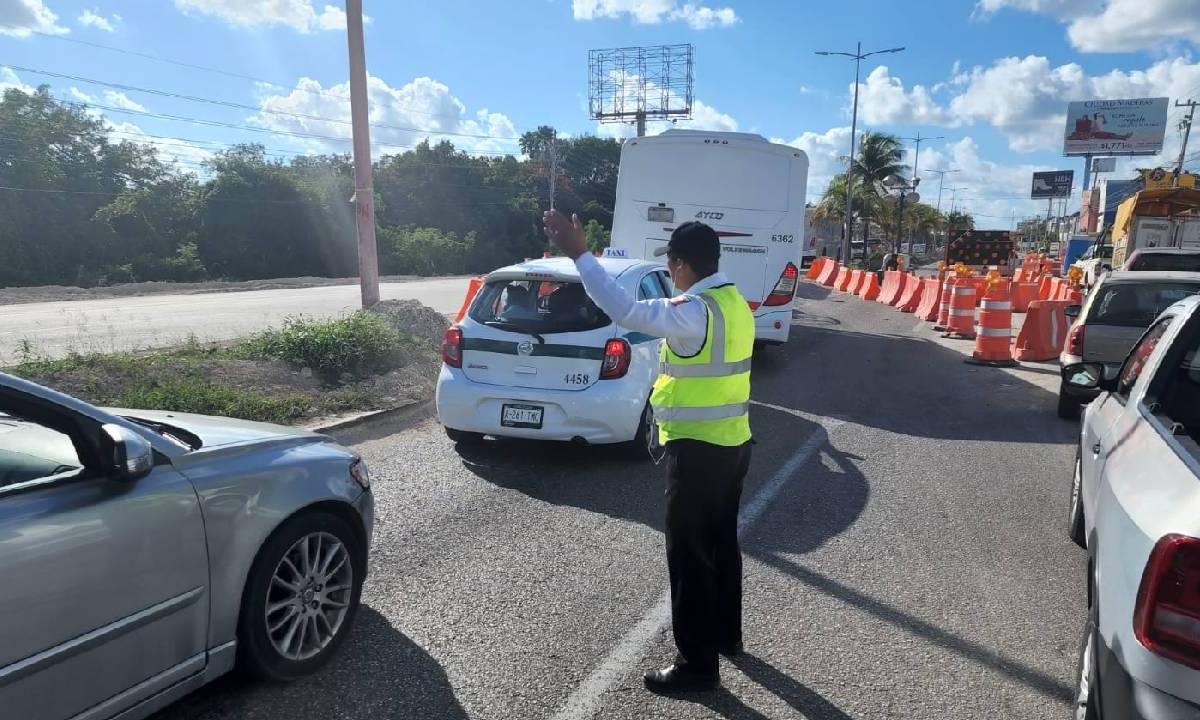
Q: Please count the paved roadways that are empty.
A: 1